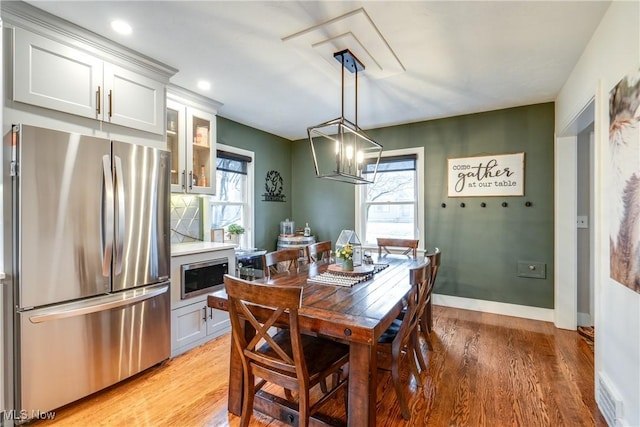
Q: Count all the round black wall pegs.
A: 5